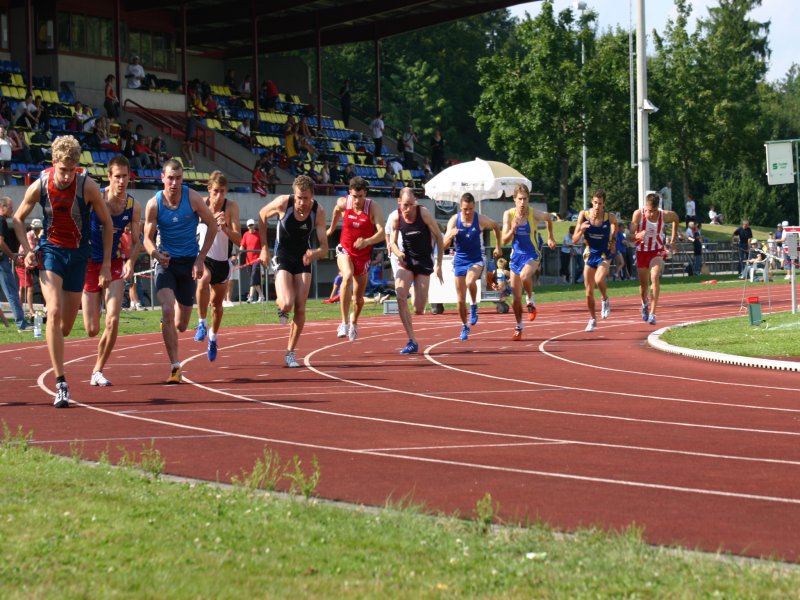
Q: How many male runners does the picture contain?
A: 11